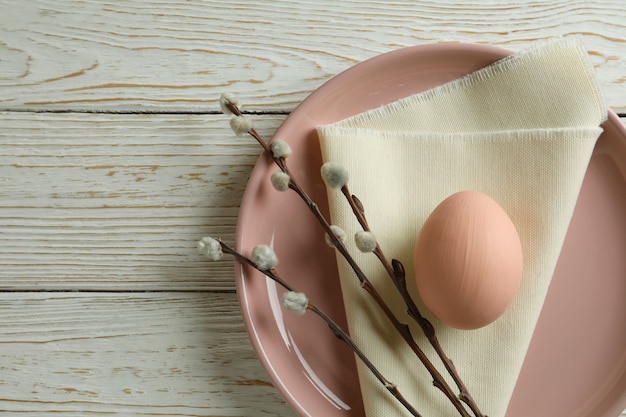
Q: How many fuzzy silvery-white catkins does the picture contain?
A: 10